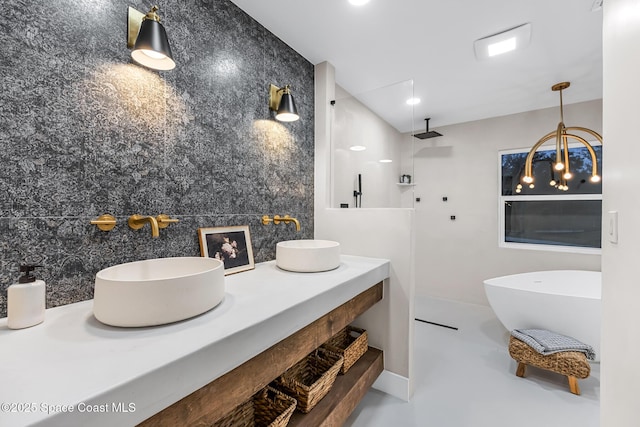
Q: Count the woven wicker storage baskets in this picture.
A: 3